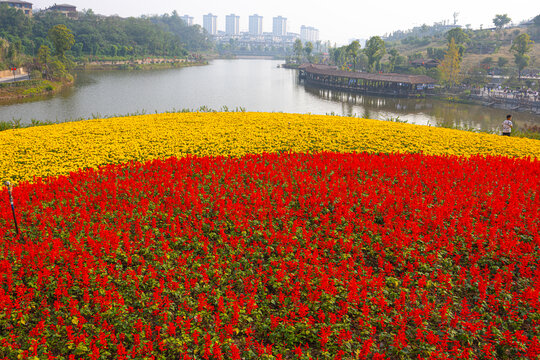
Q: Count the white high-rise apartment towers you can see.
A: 6